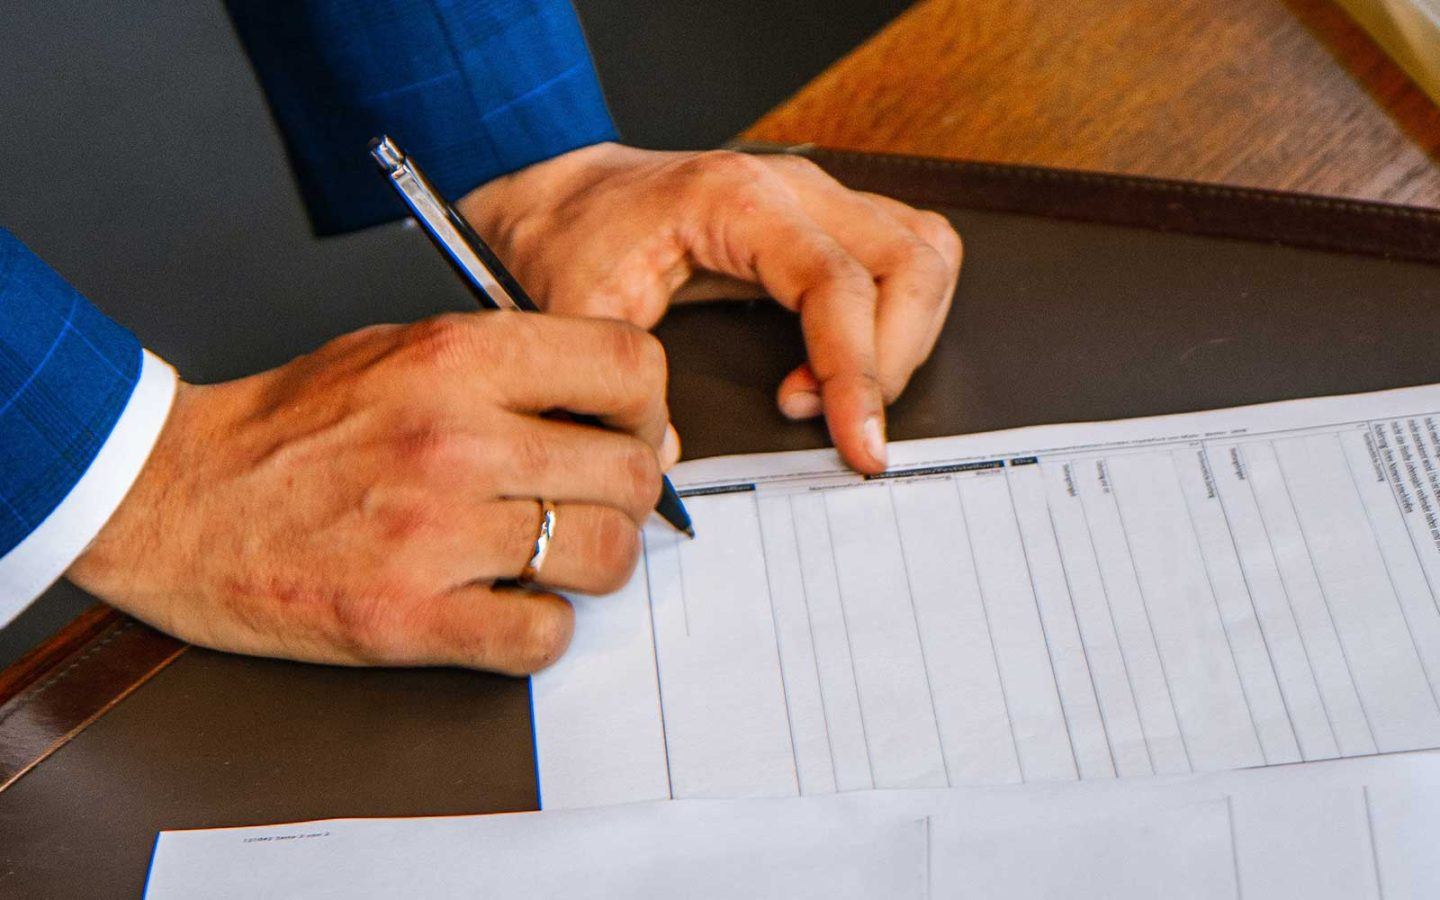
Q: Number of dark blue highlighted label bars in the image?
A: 3